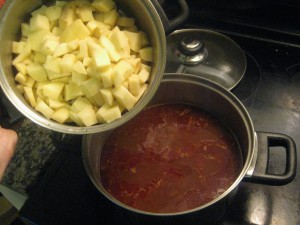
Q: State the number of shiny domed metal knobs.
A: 1